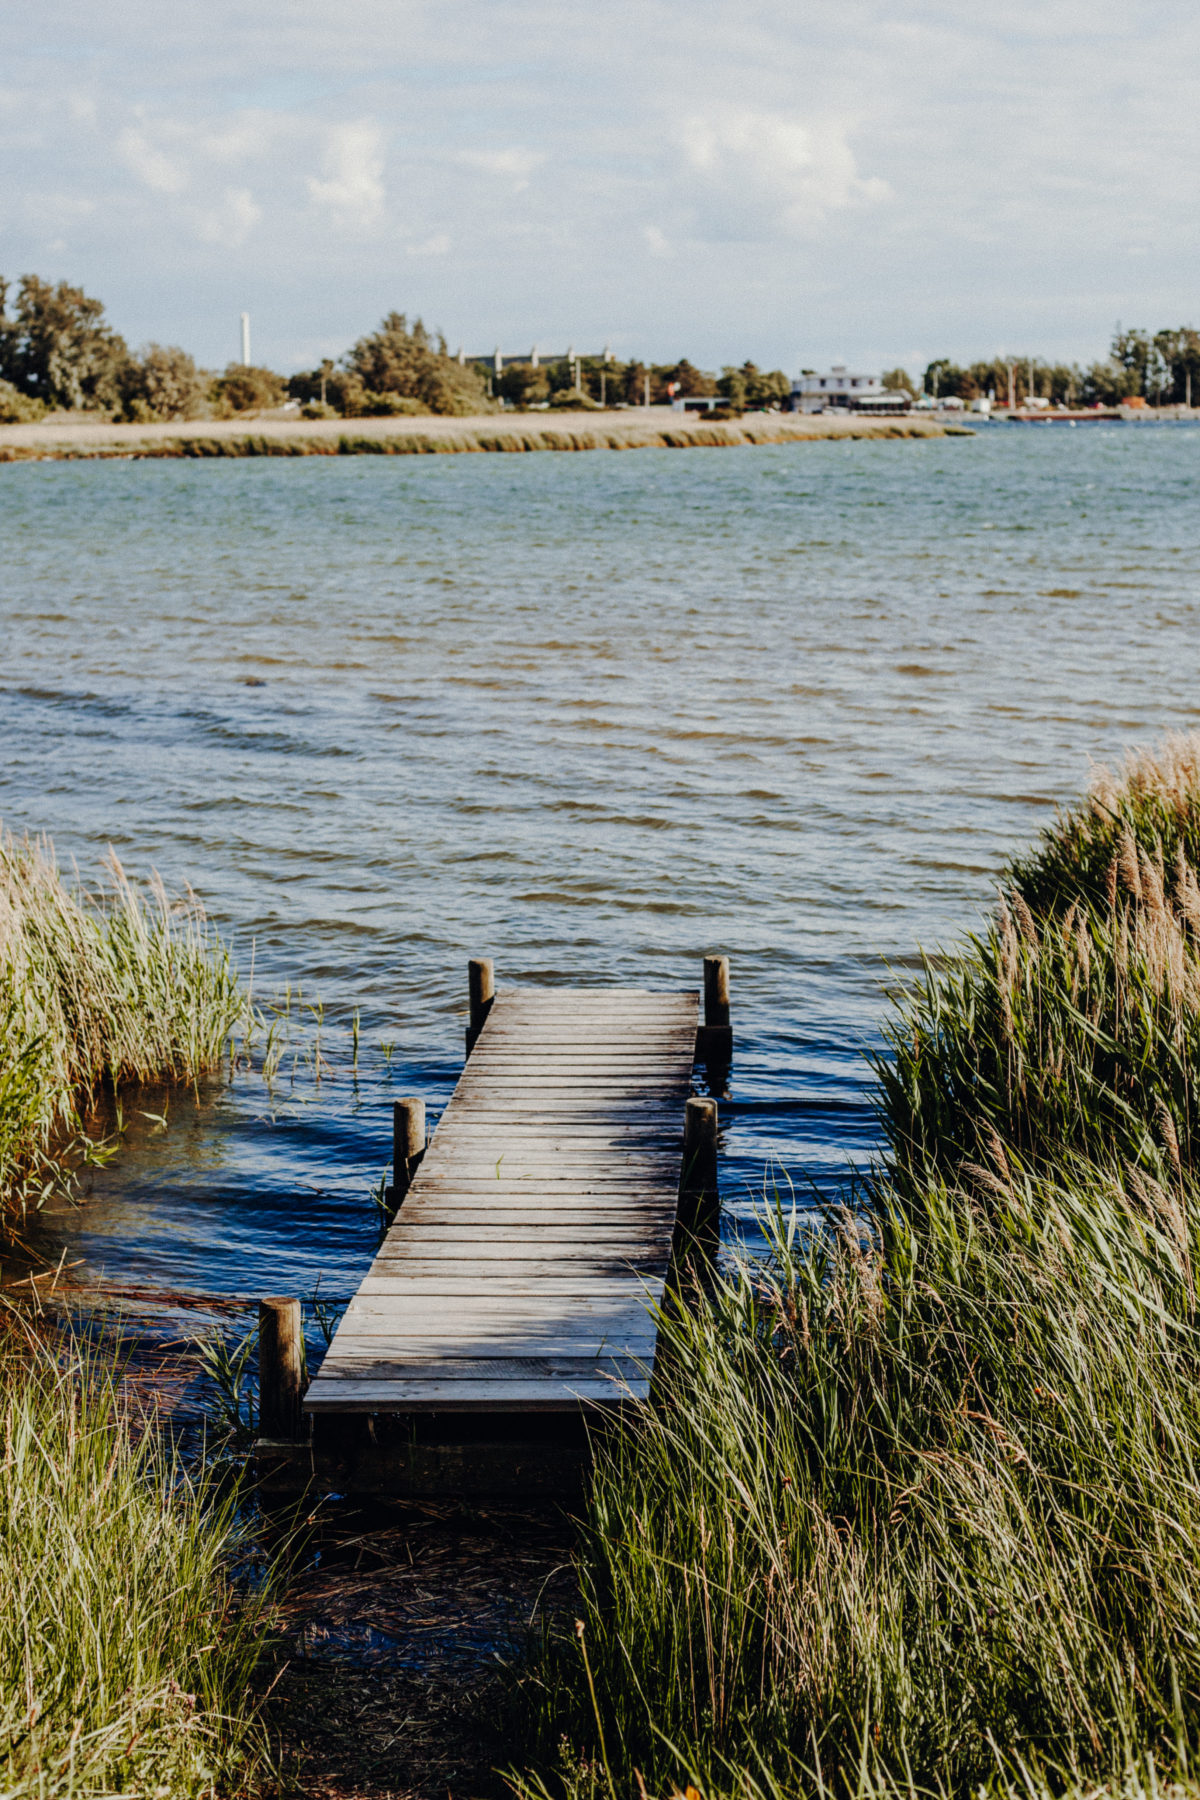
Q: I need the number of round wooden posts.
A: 5